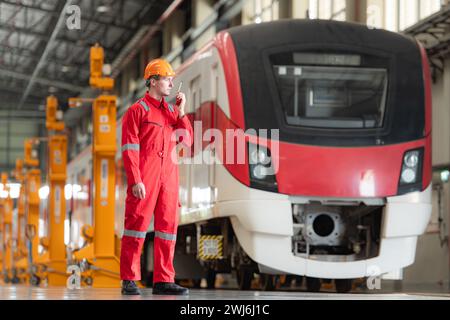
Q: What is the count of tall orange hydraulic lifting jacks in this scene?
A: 5